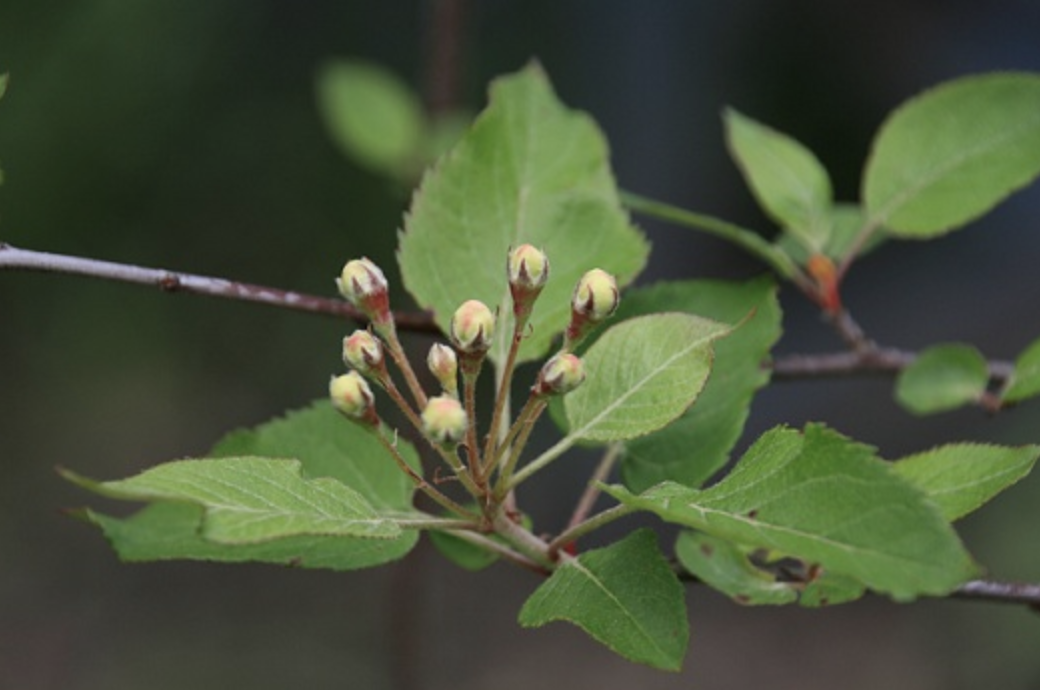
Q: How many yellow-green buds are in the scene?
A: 9